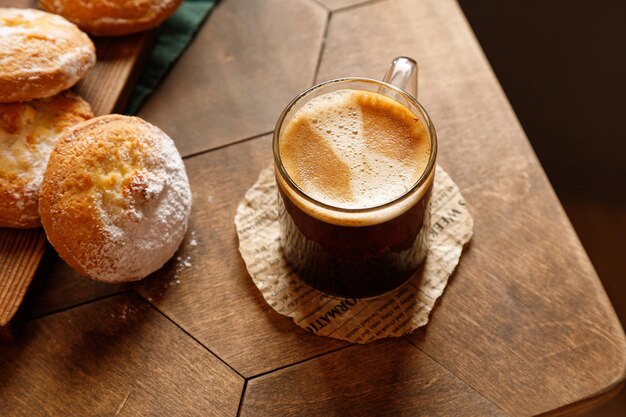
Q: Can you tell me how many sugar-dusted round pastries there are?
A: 4